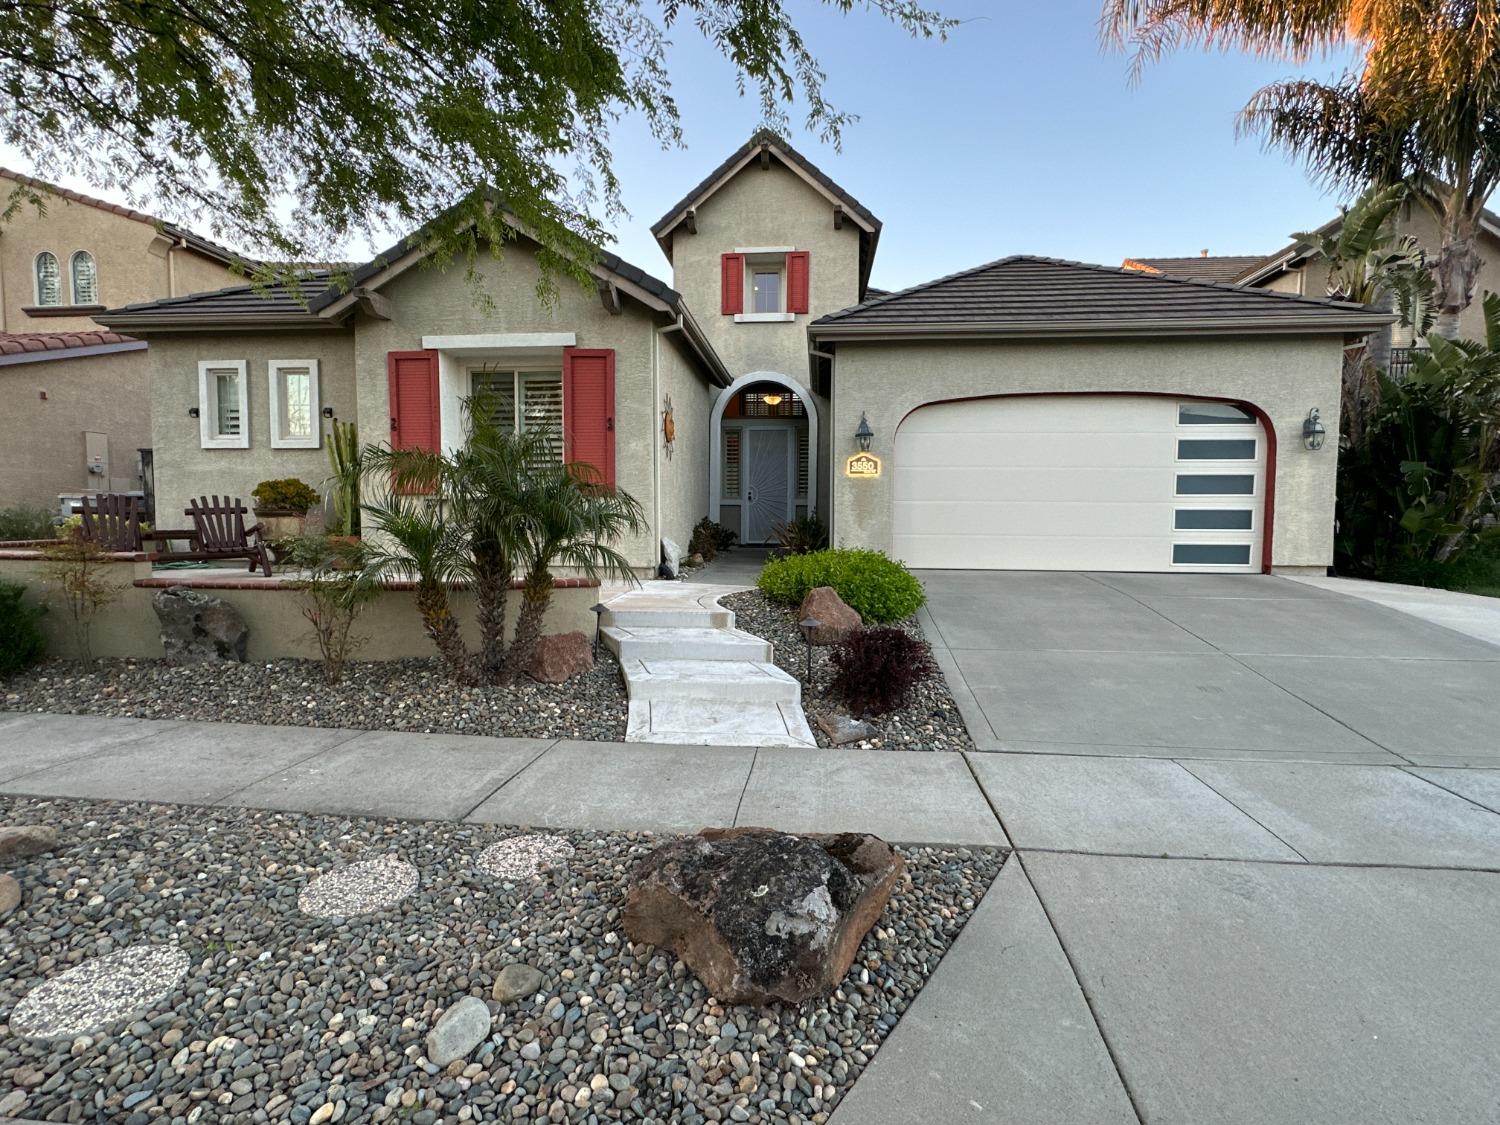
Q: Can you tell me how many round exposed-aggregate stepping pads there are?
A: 3